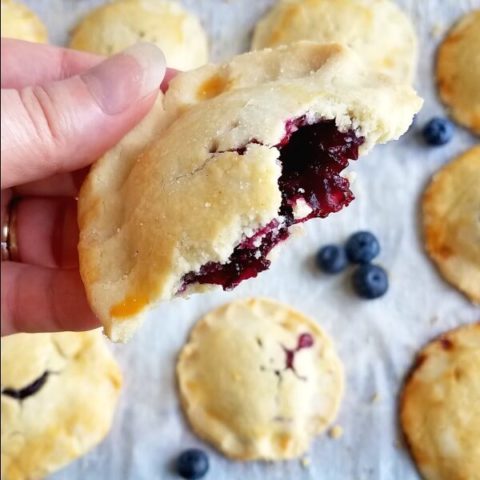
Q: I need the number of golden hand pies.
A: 9